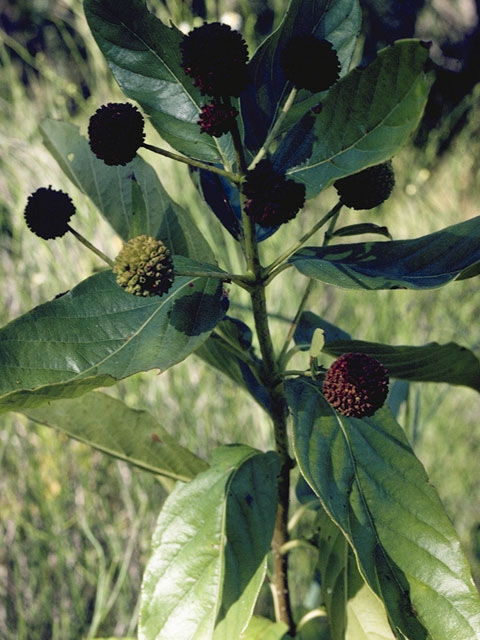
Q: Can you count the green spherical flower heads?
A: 1